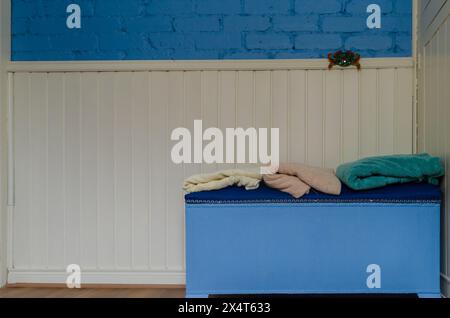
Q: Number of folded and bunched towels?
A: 3